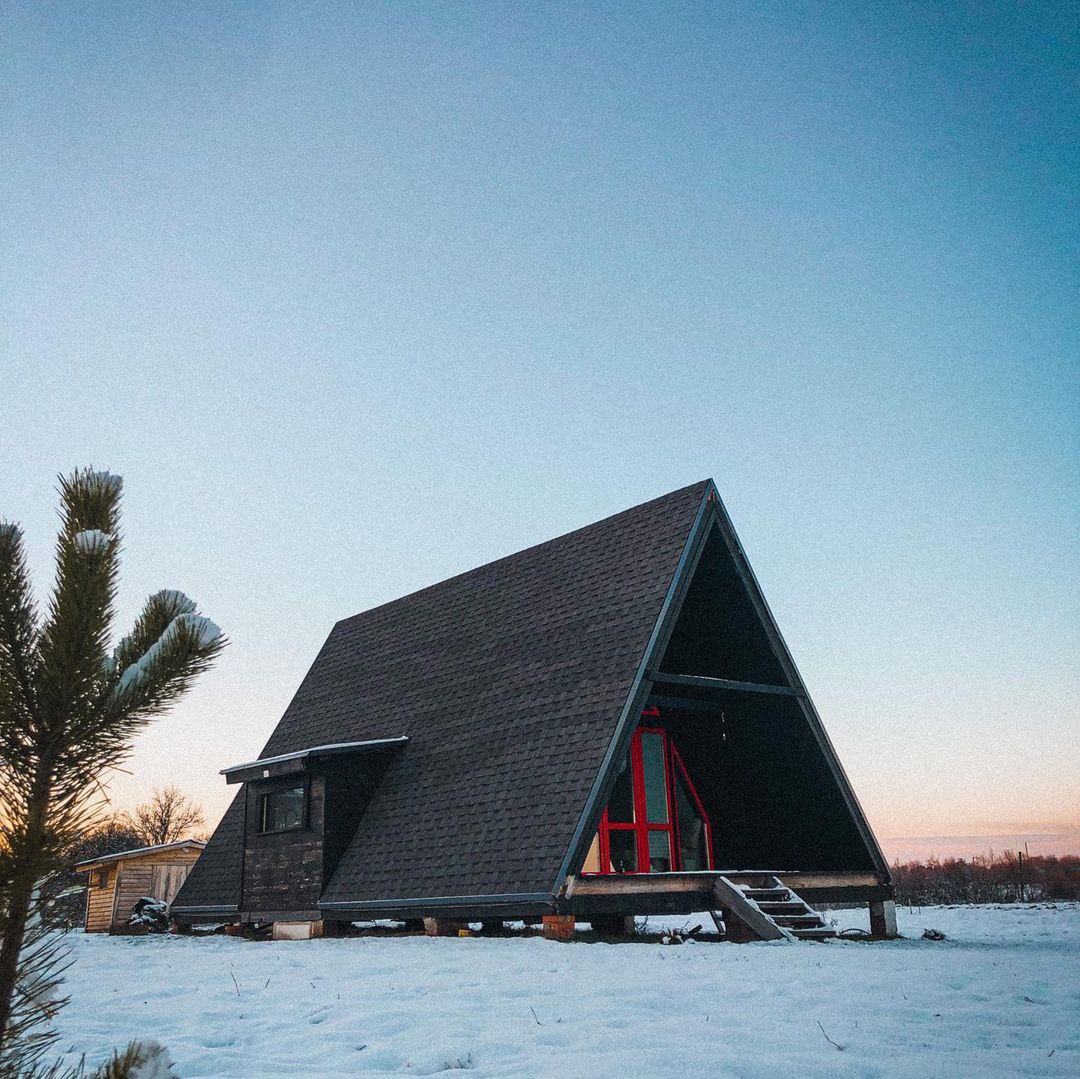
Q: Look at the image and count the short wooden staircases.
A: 1